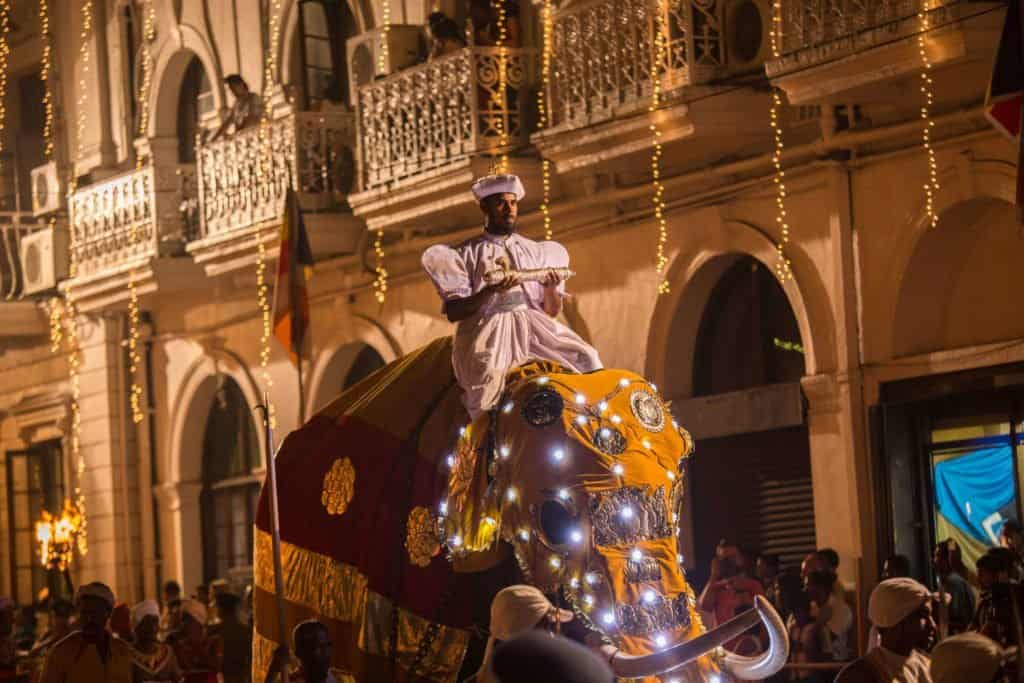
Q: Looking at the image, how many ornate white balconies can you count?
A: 5